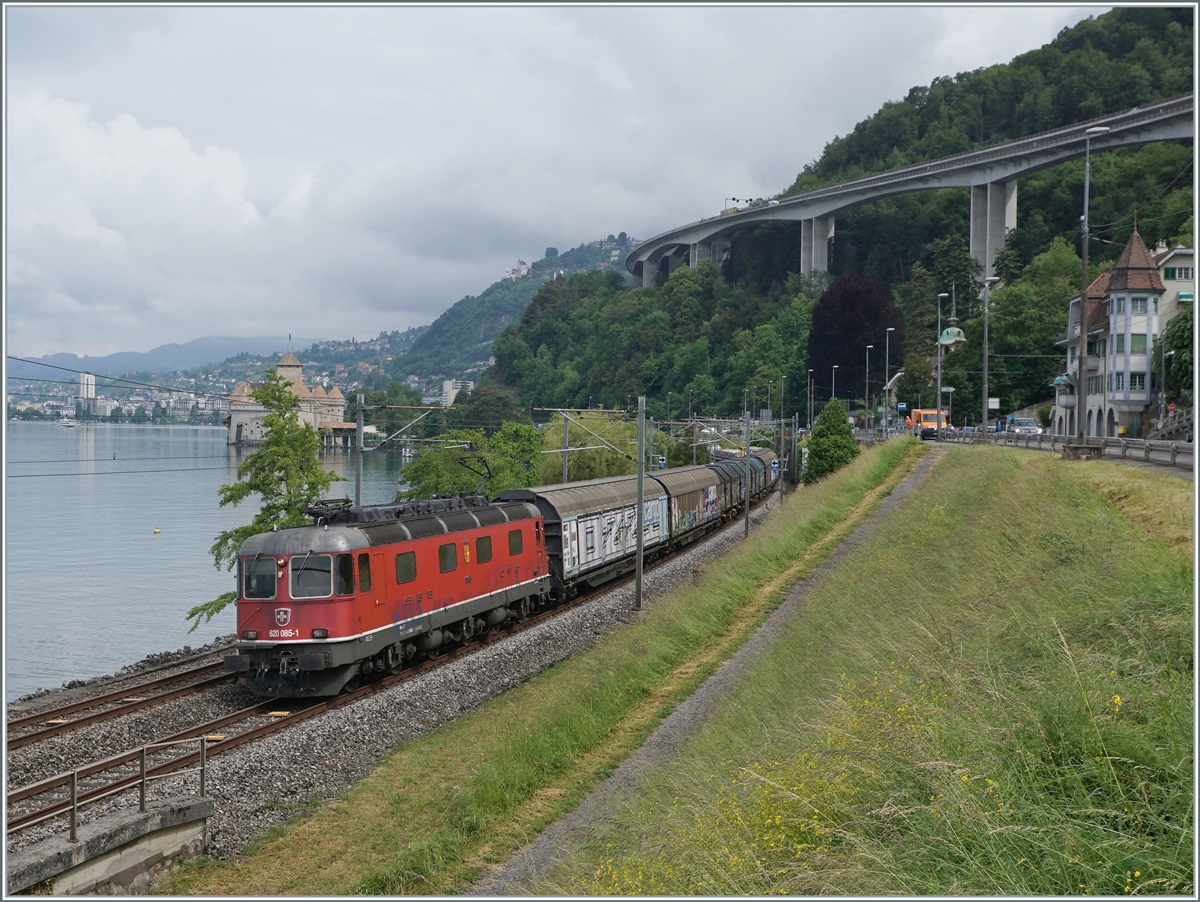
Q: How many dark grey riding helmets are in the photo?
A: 0